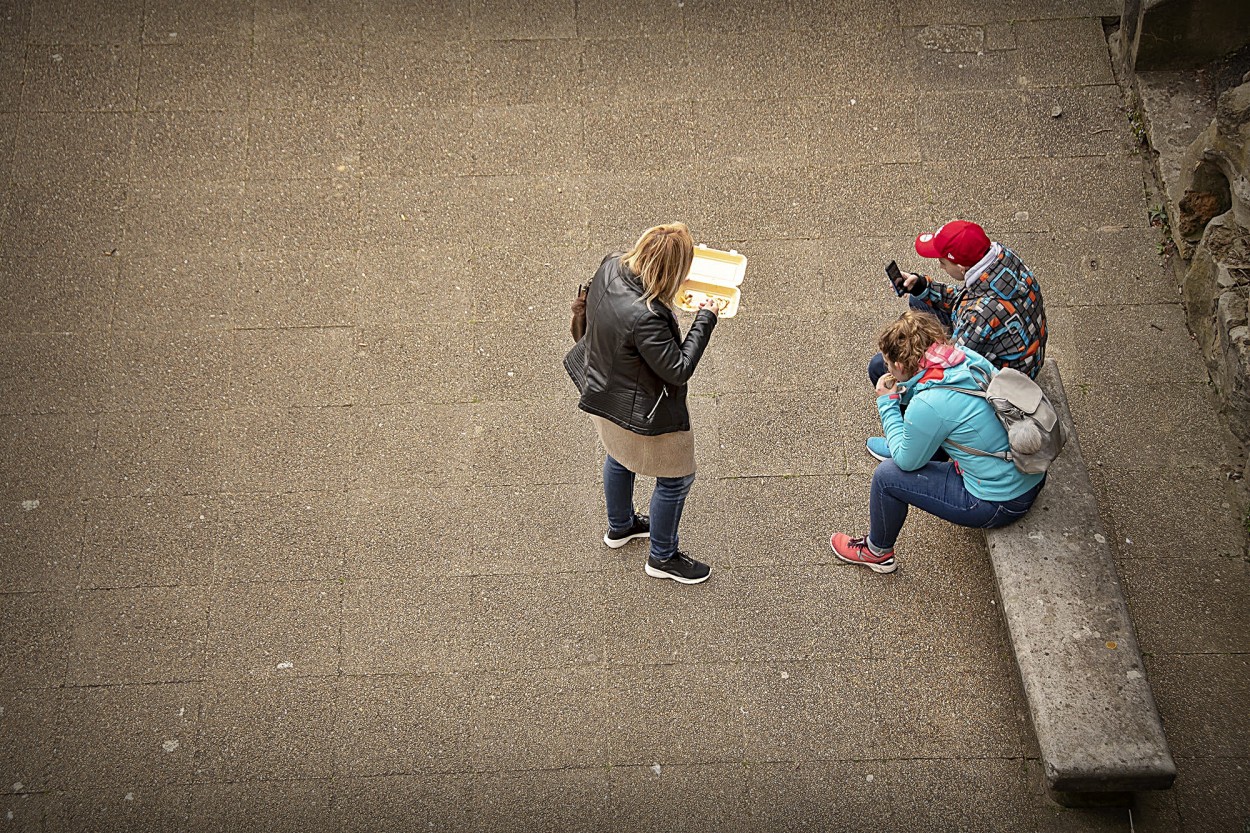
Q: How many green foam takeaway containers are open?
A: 0